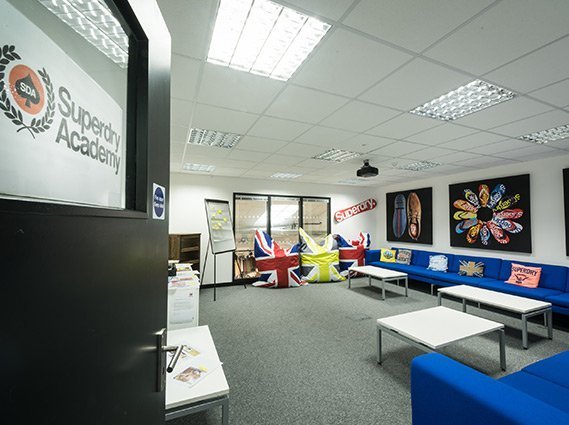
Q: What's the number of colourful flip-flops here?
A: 12